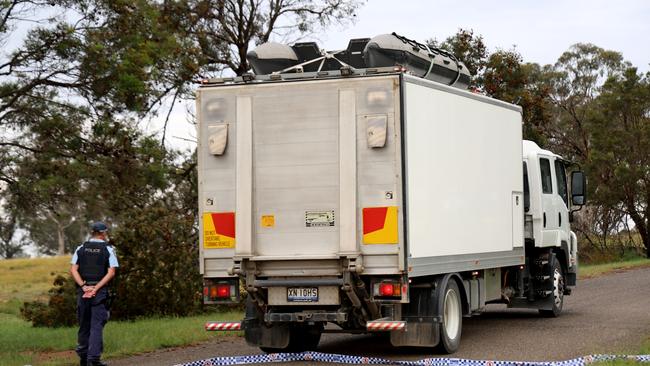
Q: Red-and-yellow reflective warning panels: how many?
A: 2